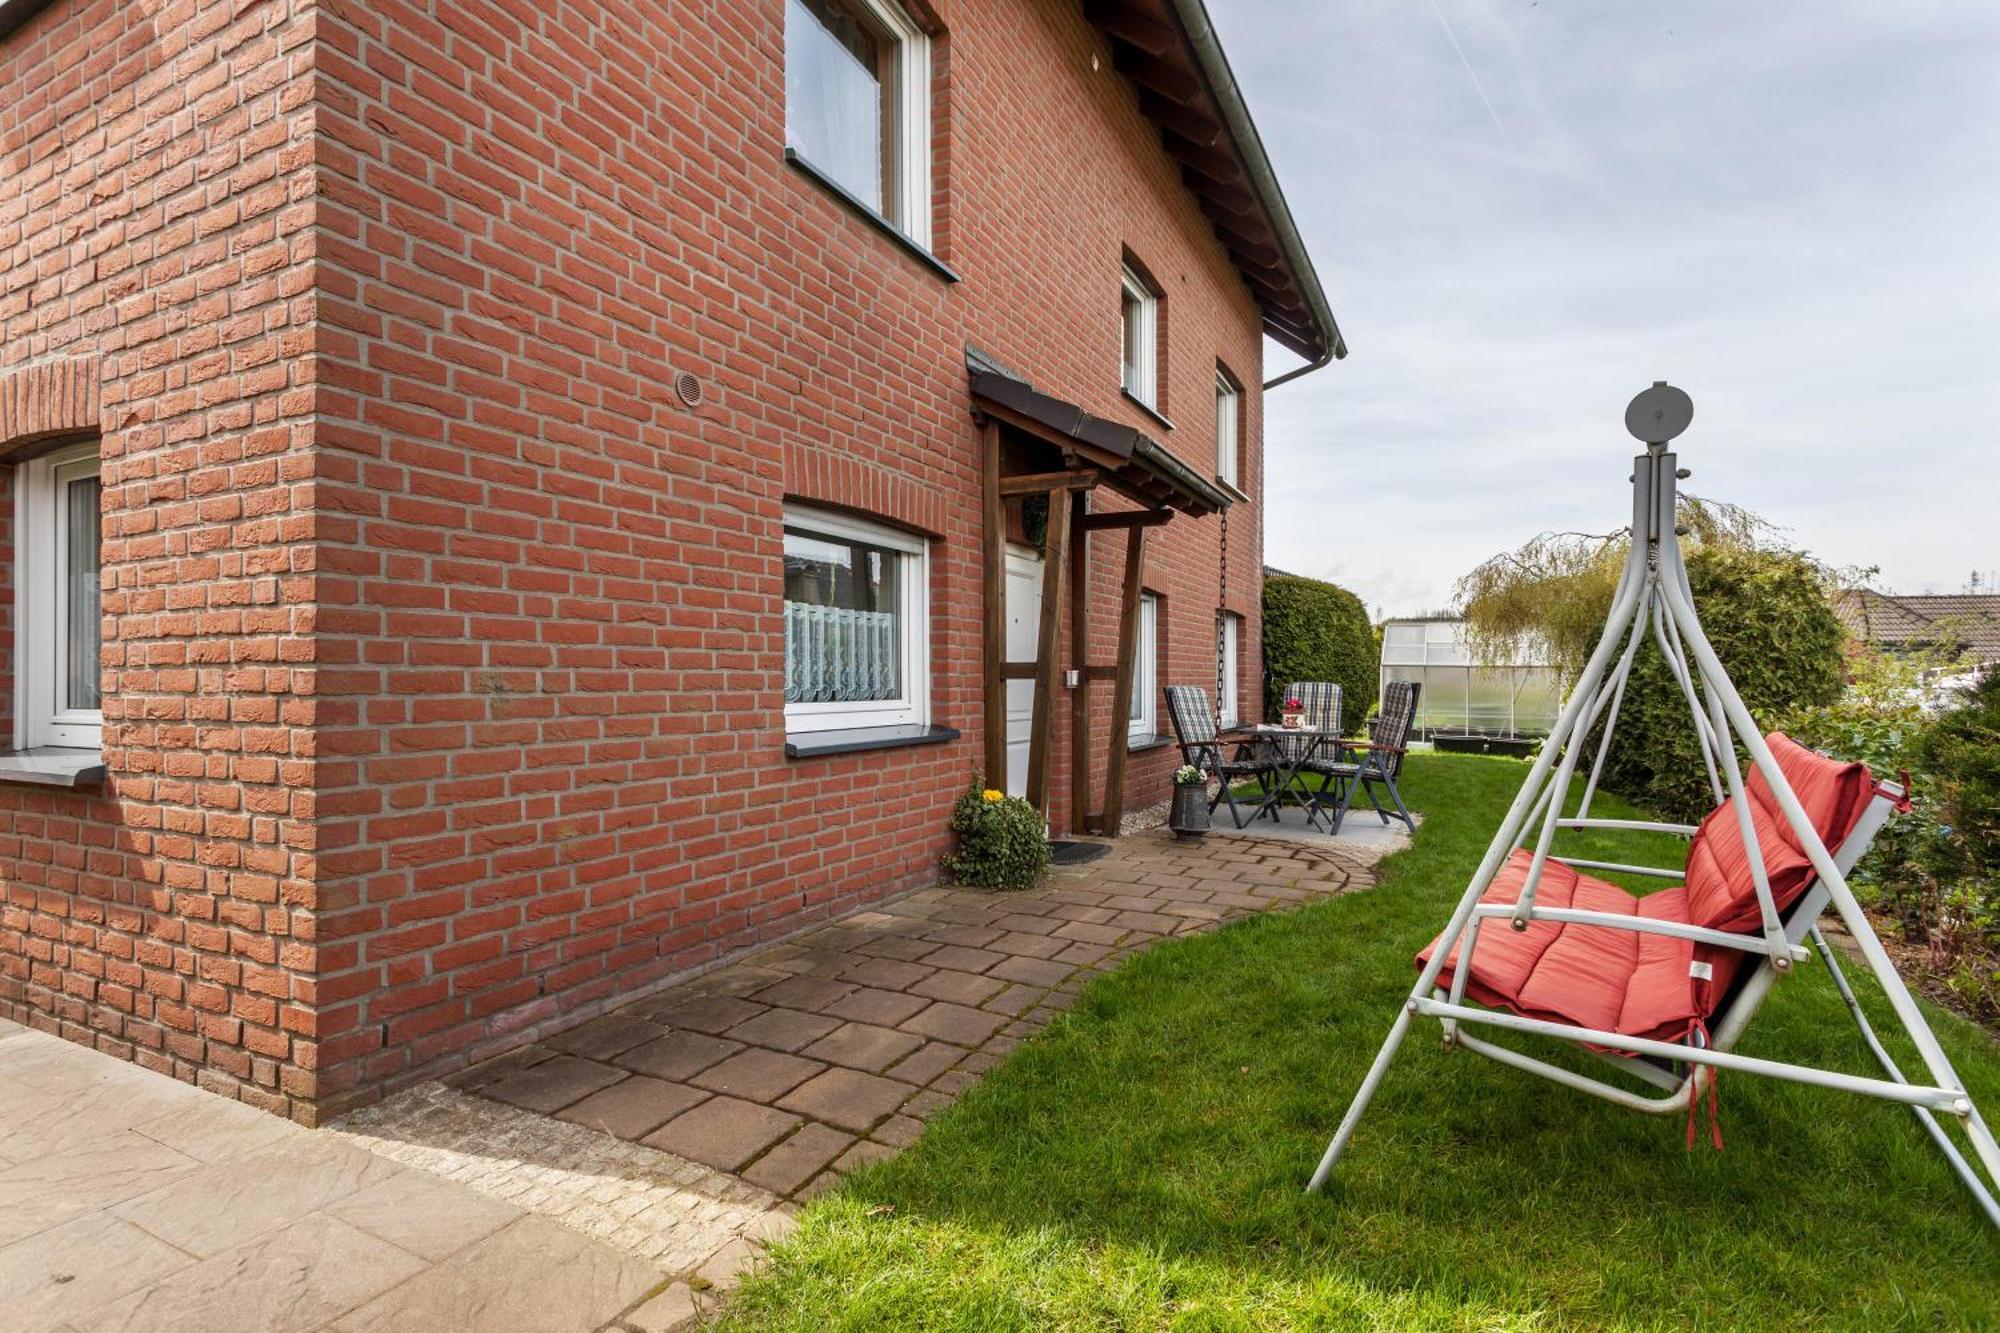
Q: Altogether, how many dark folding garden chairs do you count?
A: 3